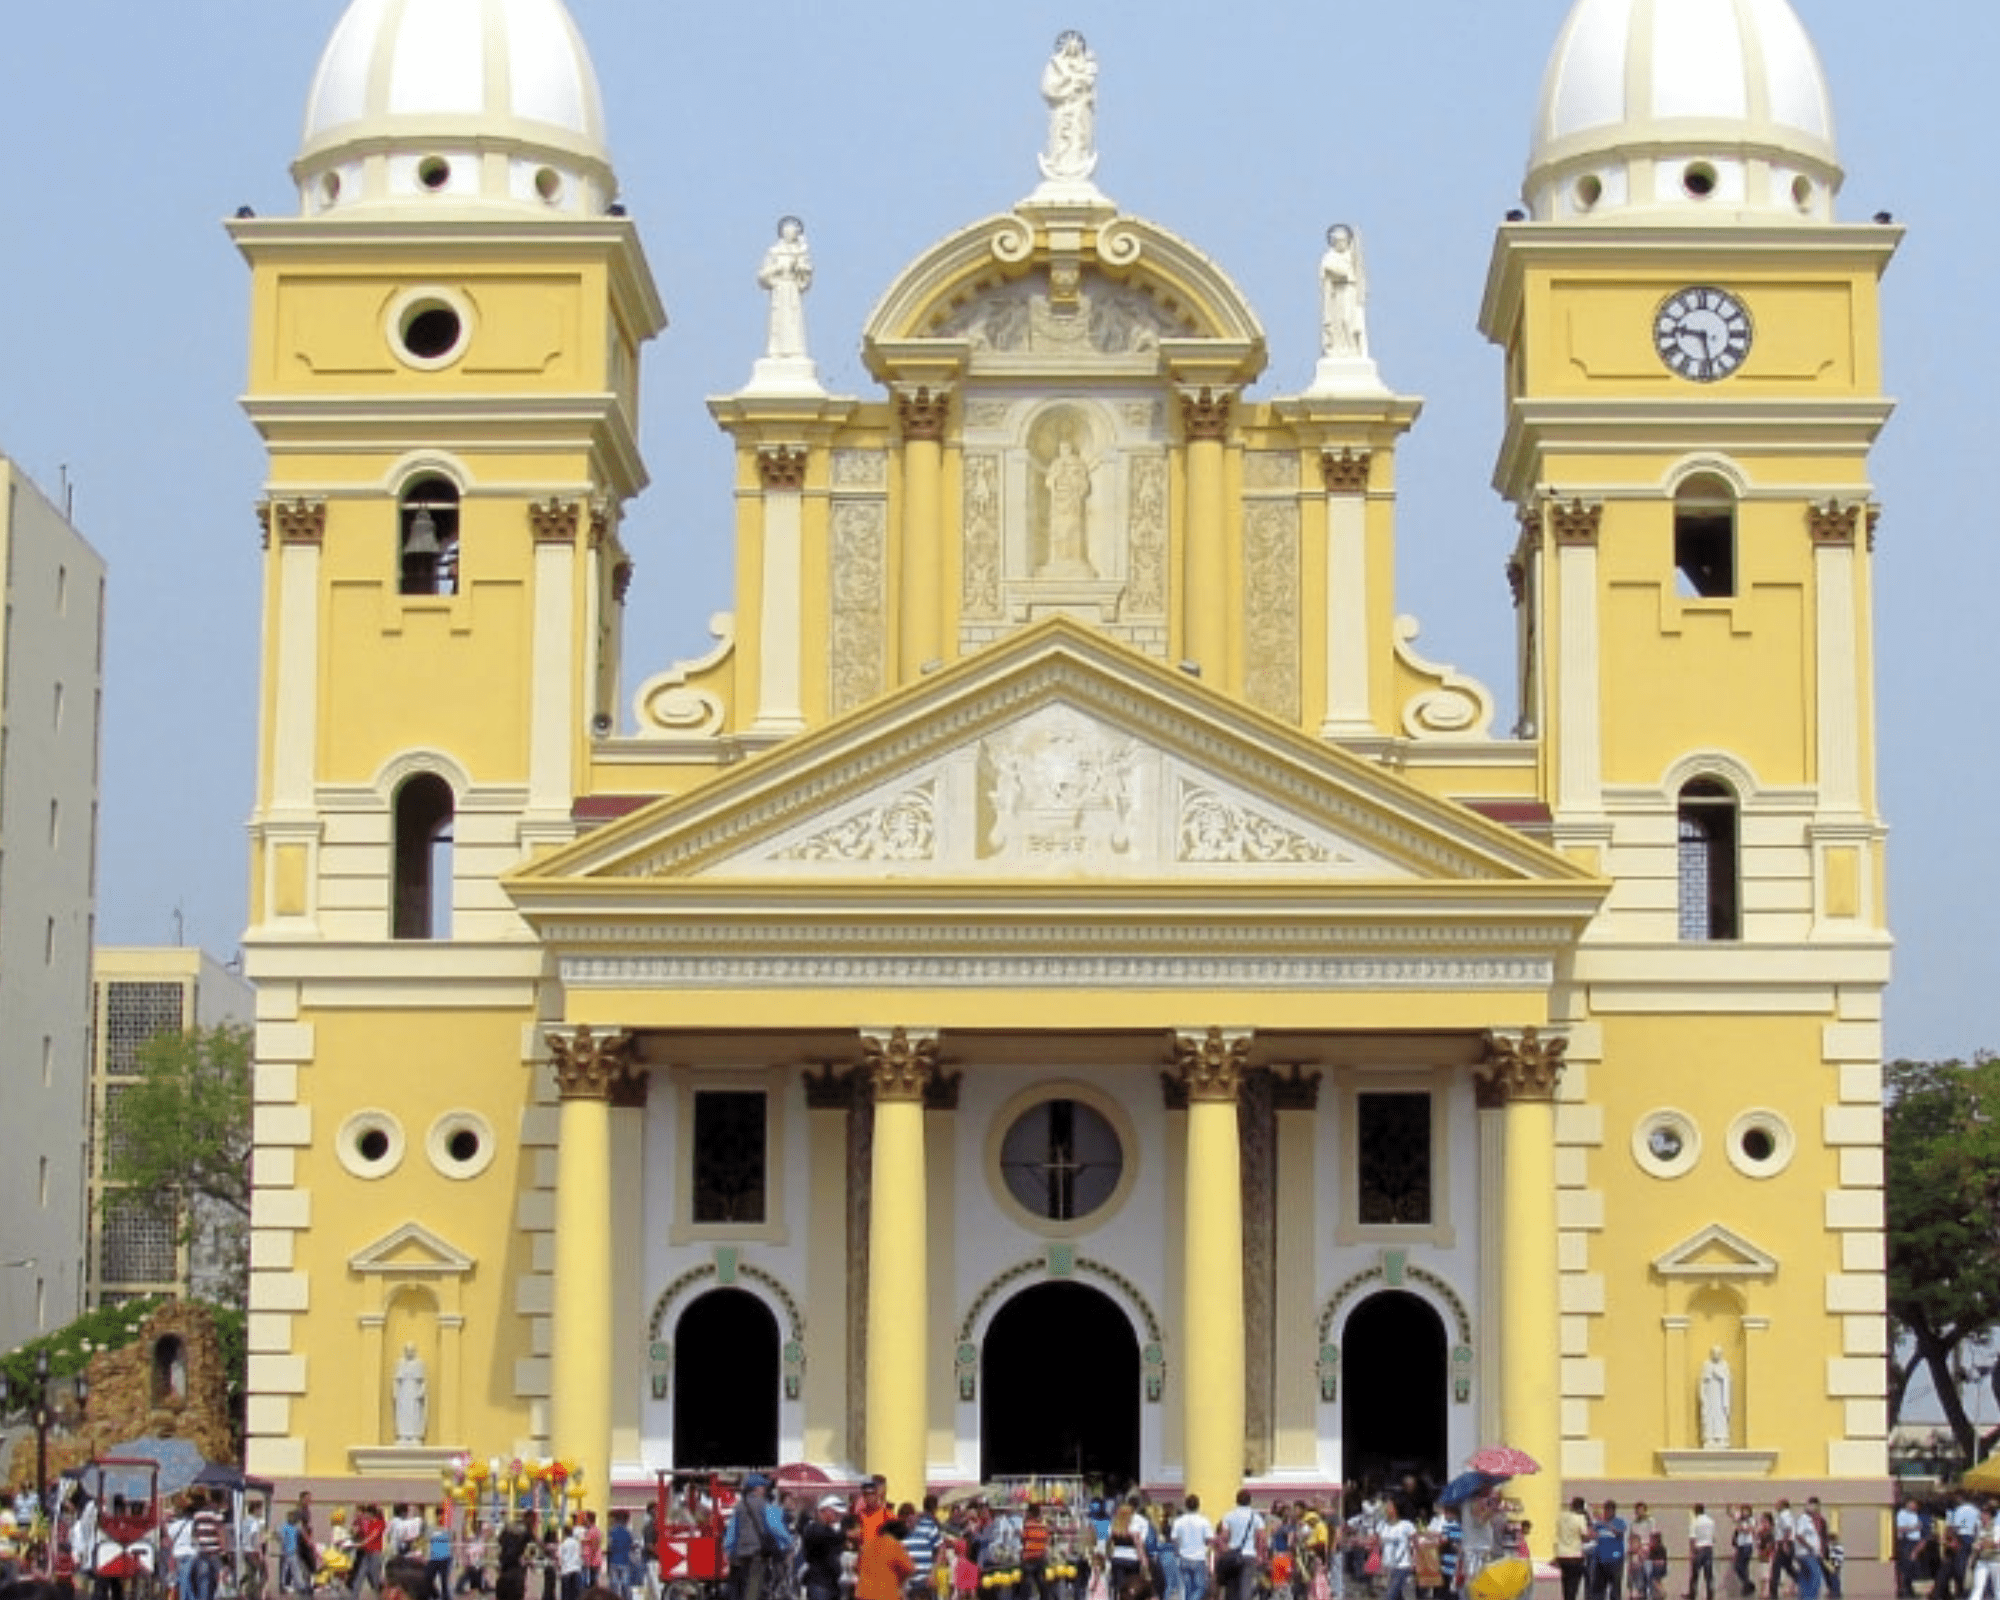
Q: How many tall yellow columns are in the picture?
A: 4